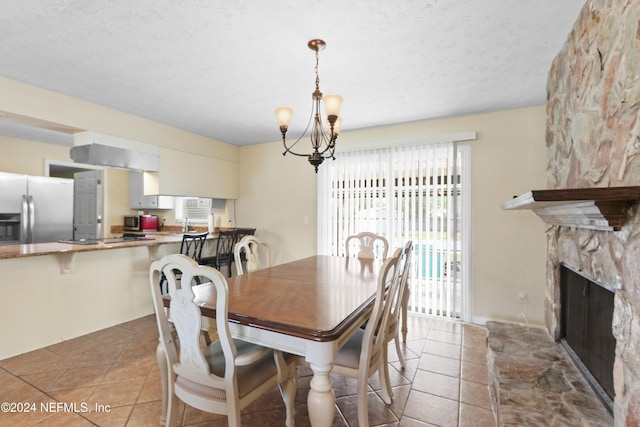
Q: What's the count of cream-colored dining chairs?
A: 5